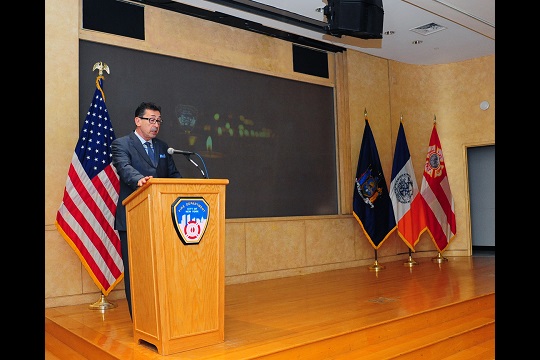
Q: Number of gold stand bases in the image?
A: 4